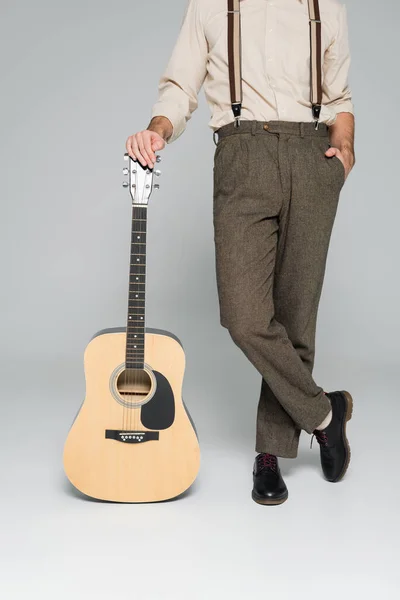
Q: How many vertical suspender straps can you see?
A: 2